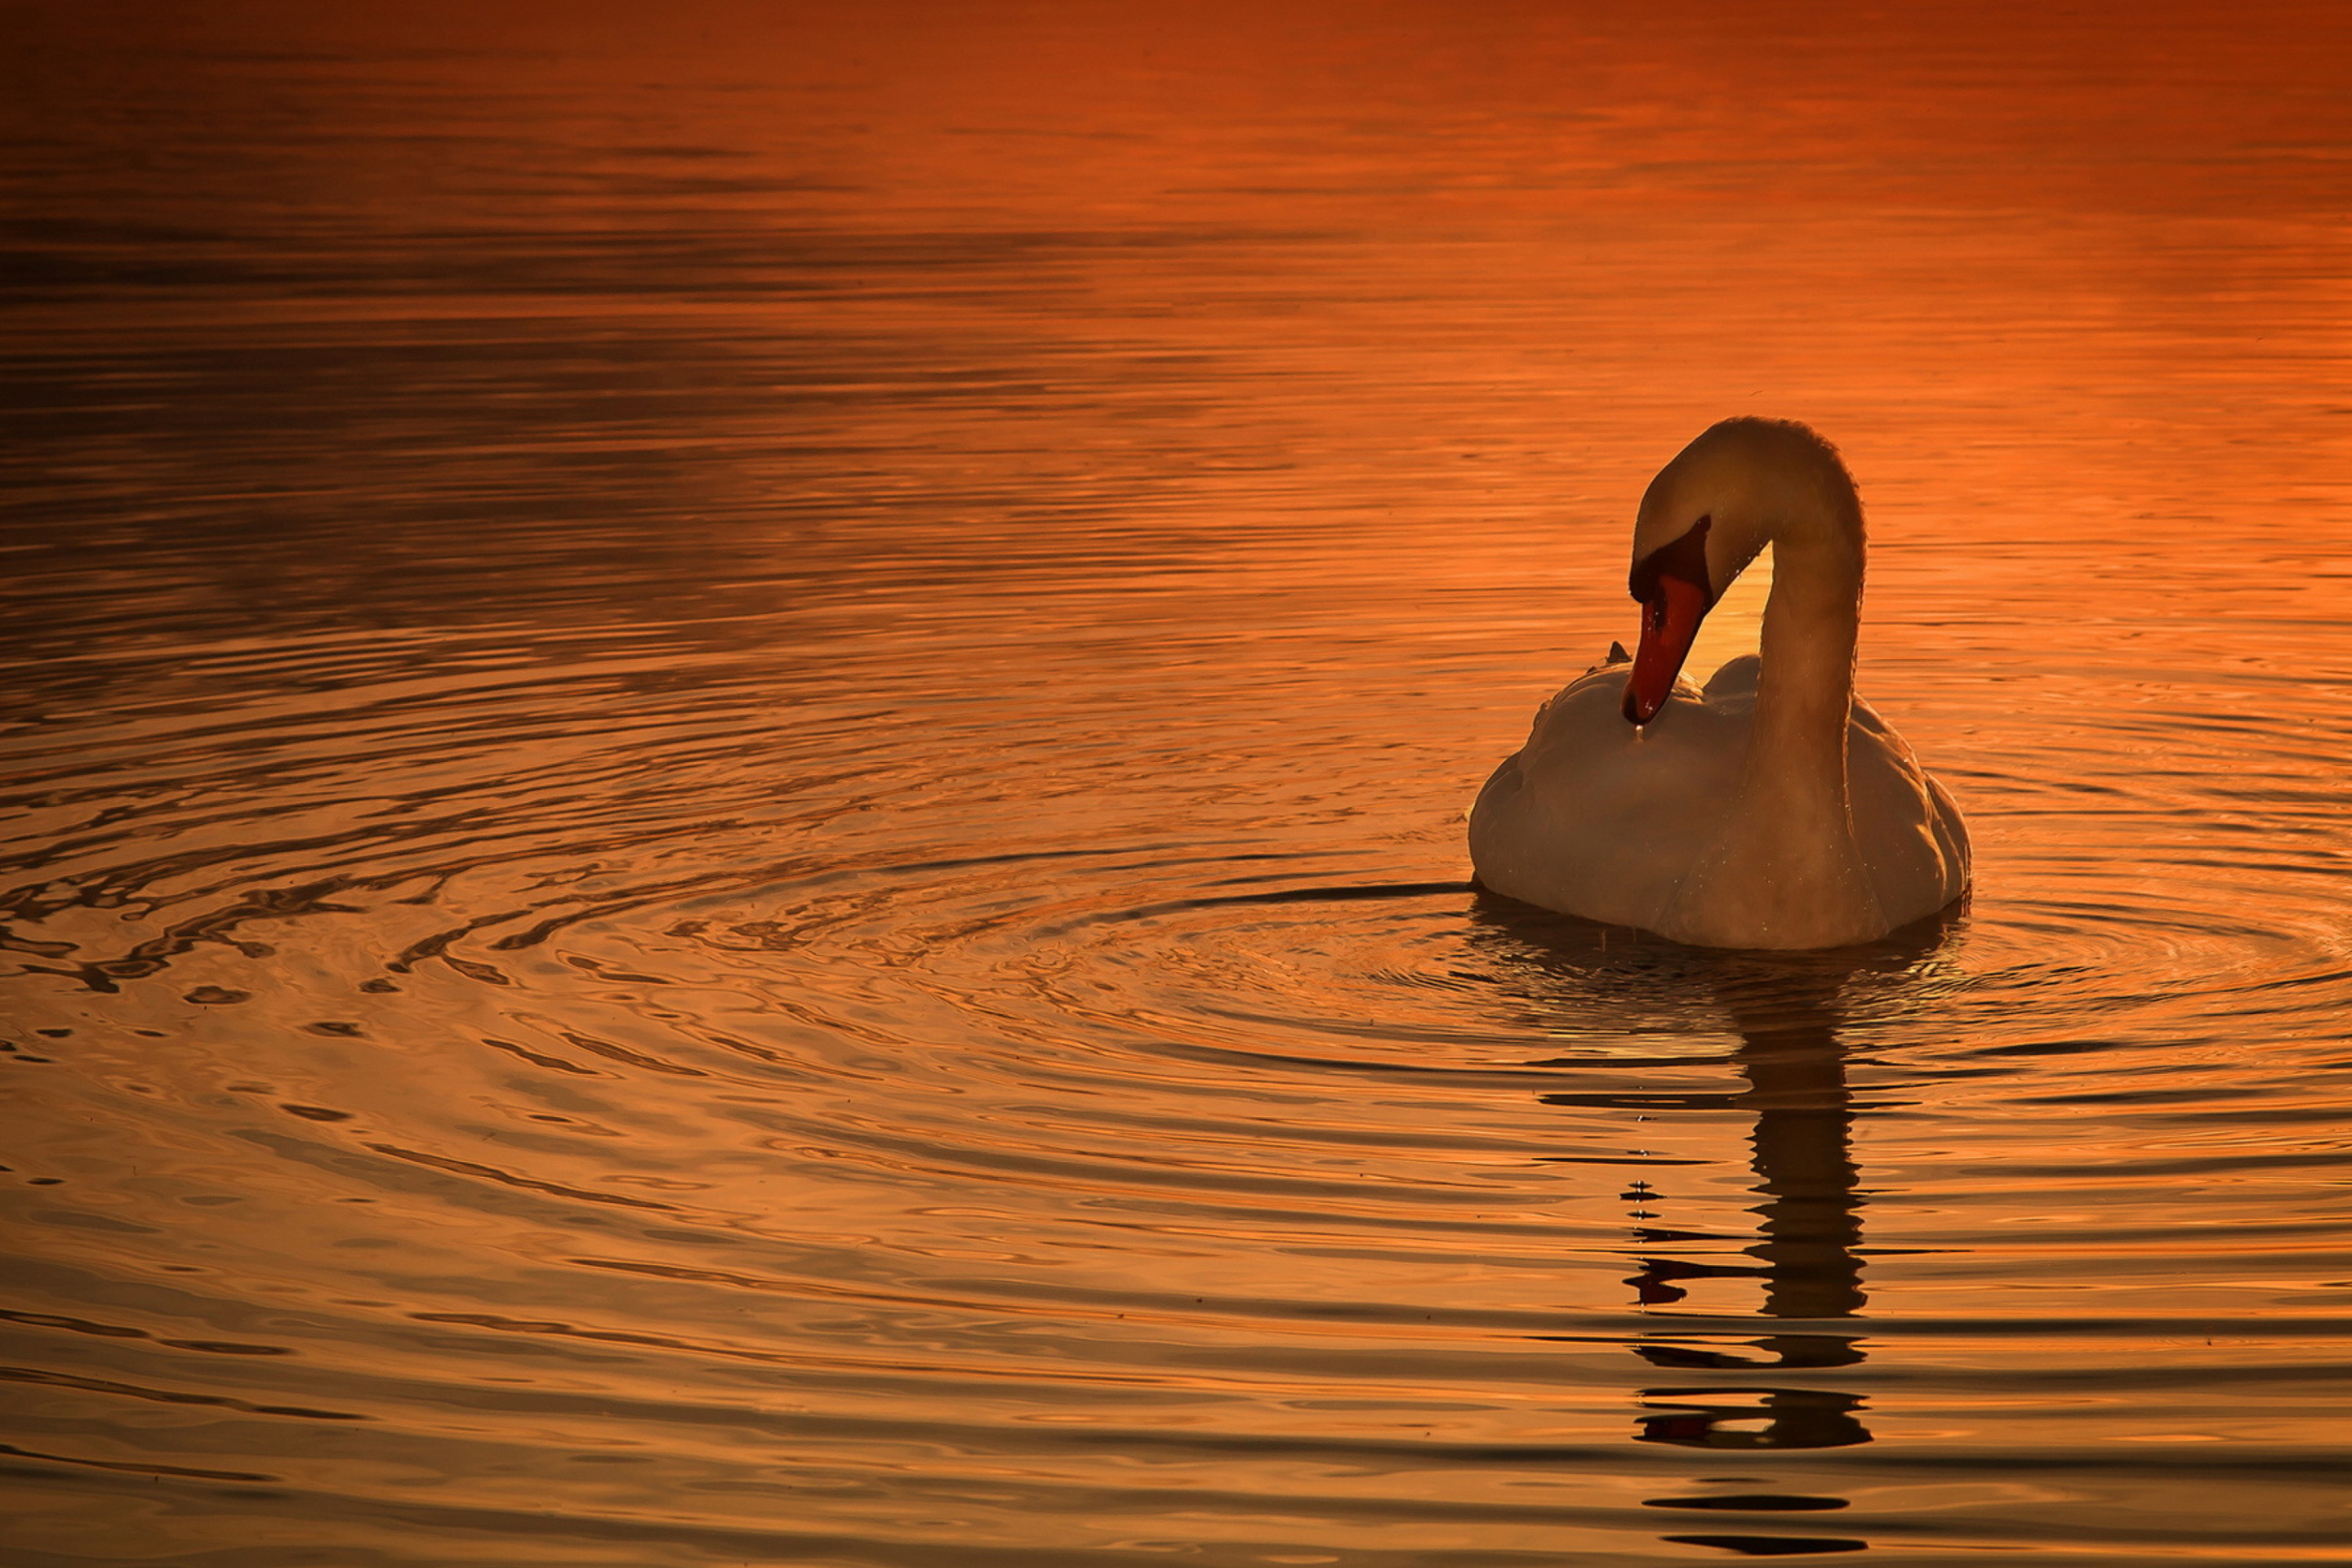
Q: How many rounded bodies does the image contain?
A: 1